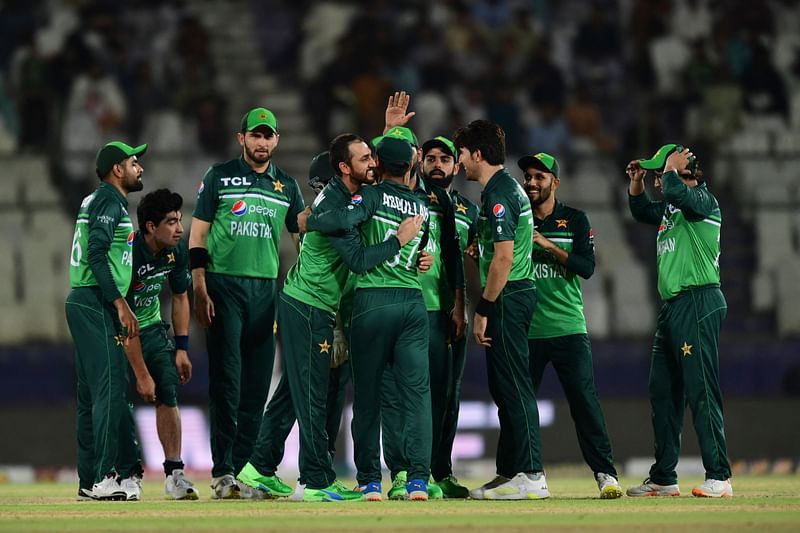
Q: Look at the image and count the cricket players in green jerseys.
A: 11